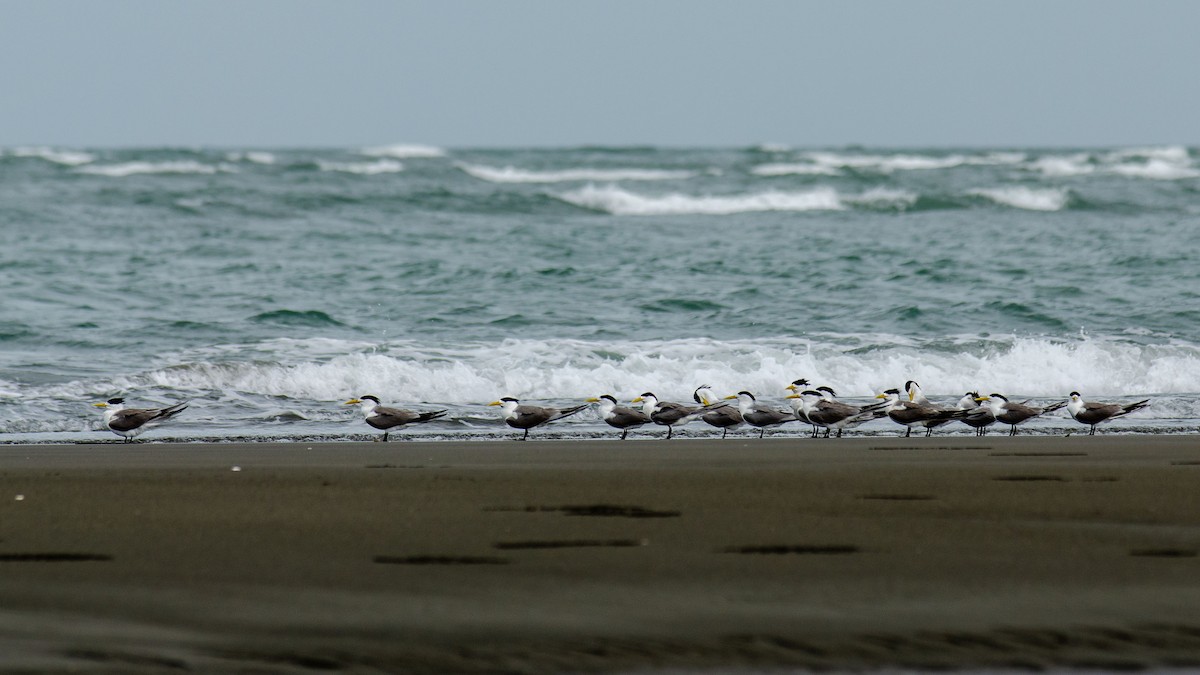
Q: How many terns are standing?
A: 15